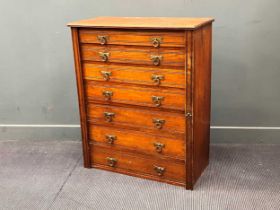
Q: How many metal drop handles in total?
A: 14